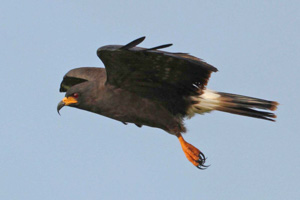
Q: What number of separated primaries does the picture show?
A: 2